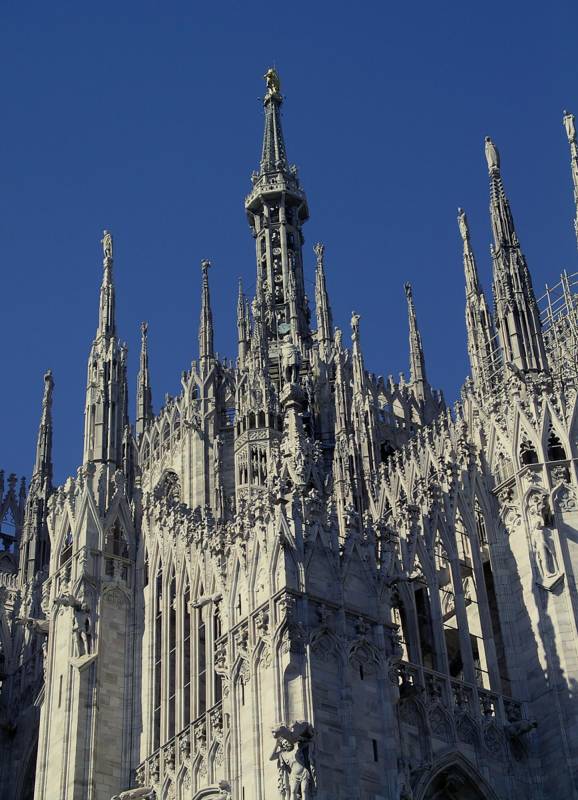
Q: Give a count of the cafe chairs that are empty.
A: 0